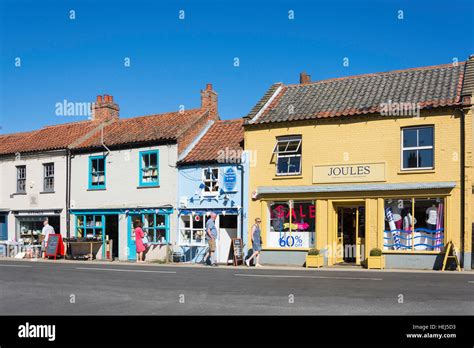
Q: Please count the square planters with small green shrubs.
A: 2